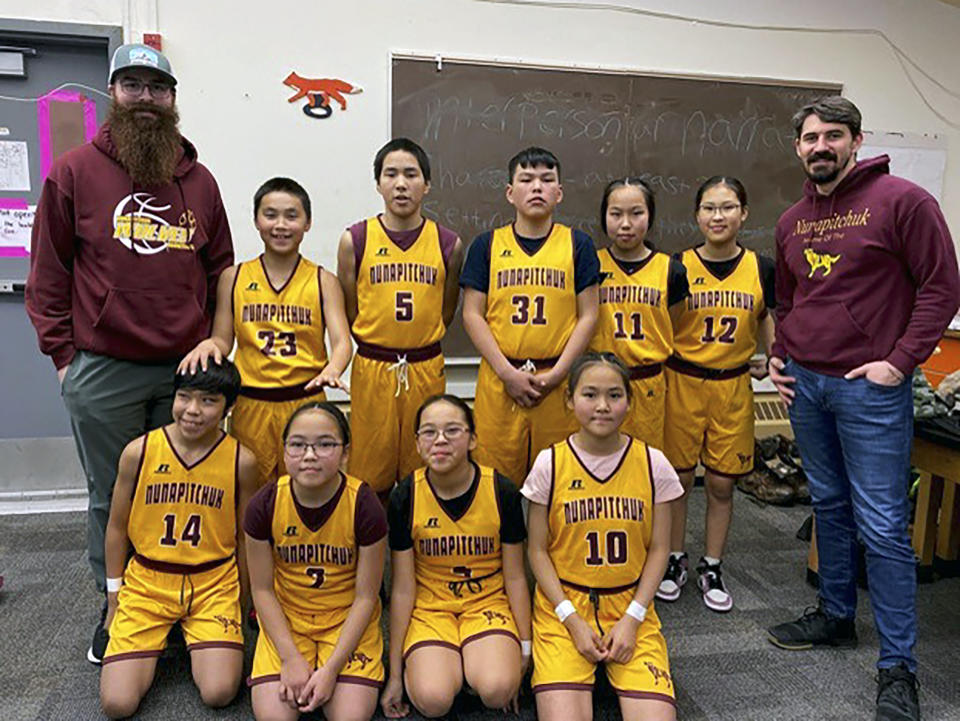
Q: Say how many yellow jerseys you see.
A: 9